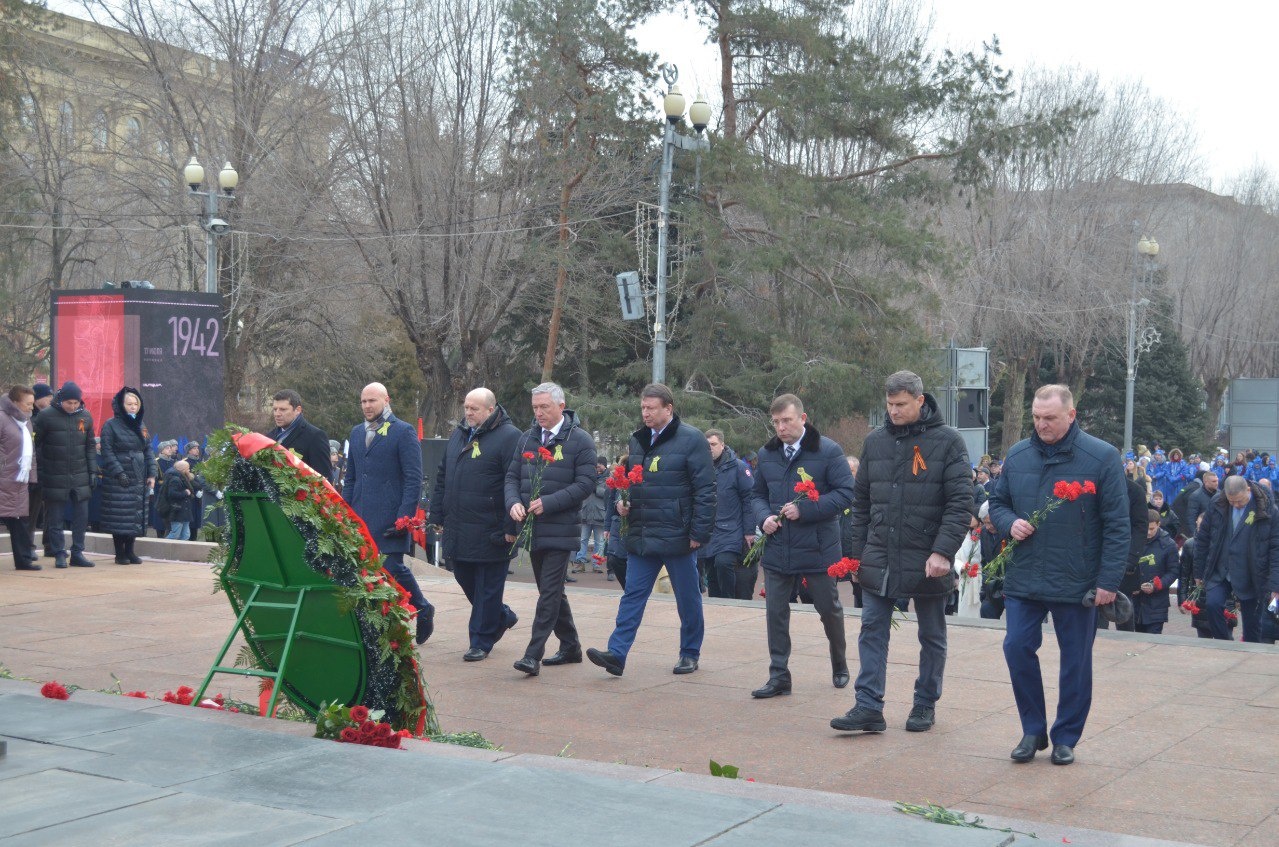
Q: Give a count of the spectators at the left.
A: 4